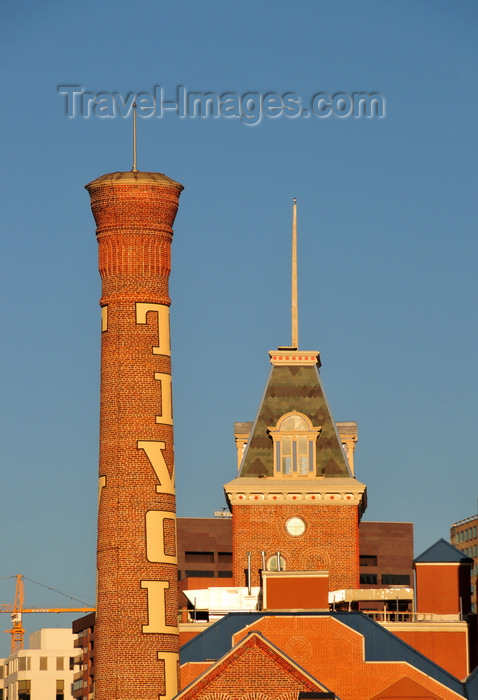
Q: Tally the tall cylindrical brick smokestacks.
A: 1